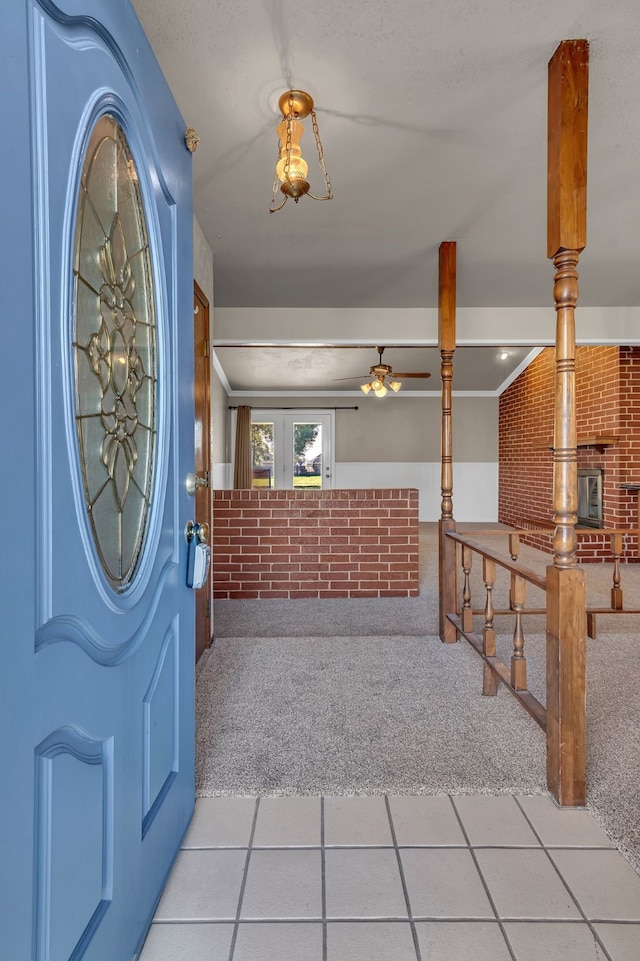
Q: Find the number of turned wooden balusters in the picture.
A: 5